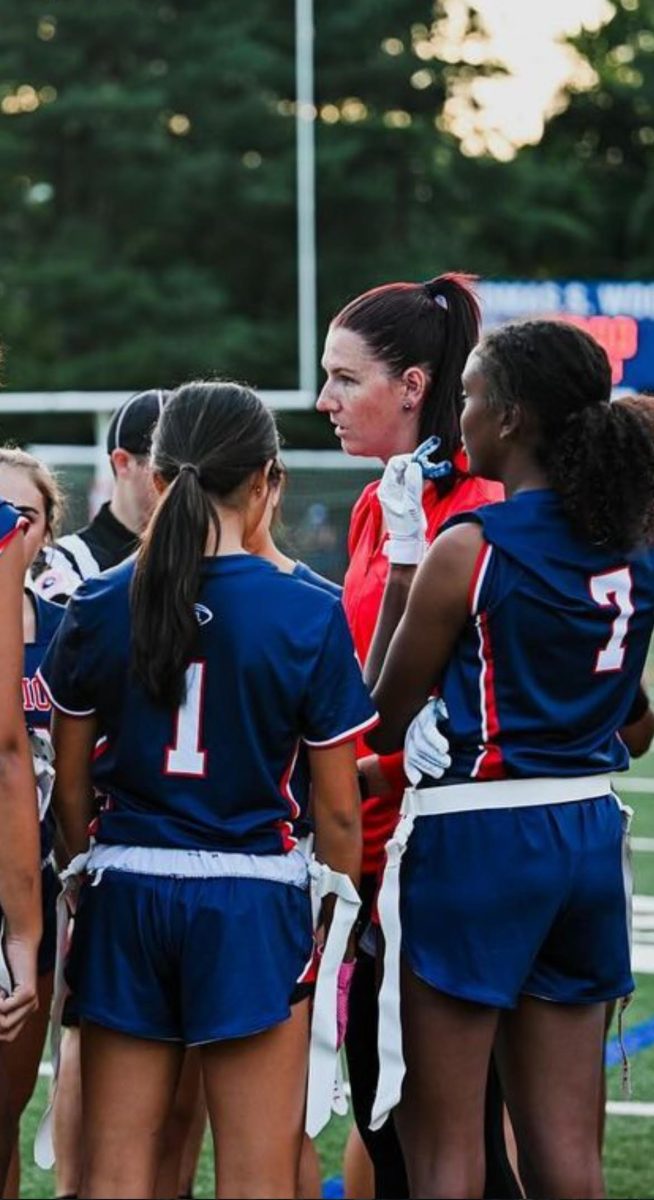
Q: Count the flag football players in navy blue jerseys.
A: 5